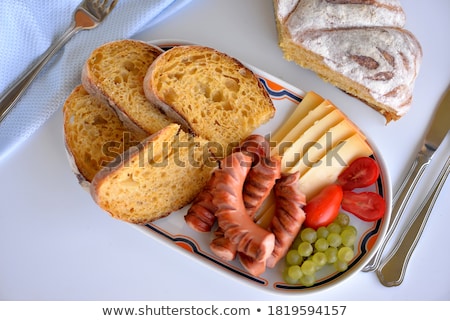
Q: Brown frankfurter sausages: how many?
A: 4